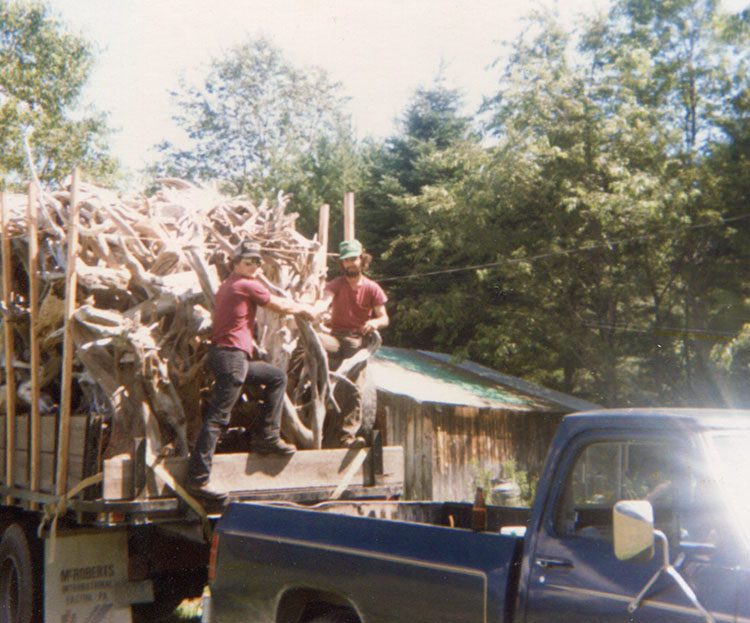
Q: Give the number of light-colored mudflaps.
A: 1